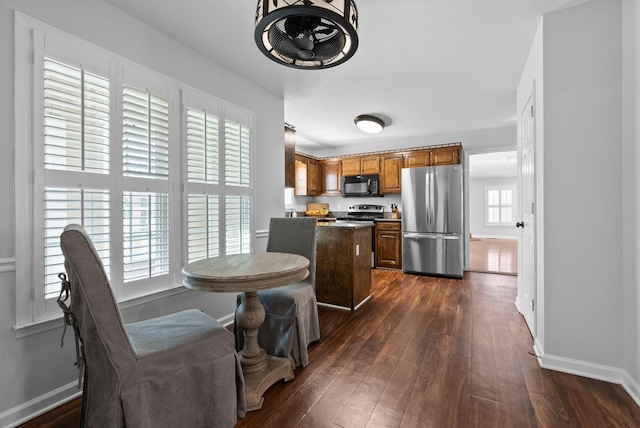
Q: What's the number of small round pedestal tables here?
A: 1